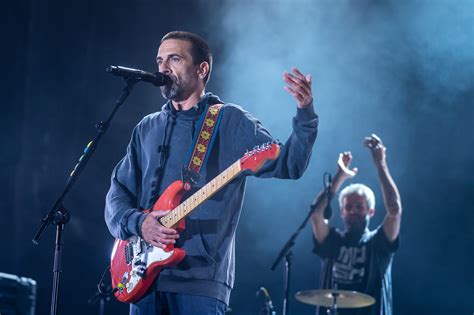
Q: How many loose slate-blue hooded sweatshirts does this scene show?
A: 1